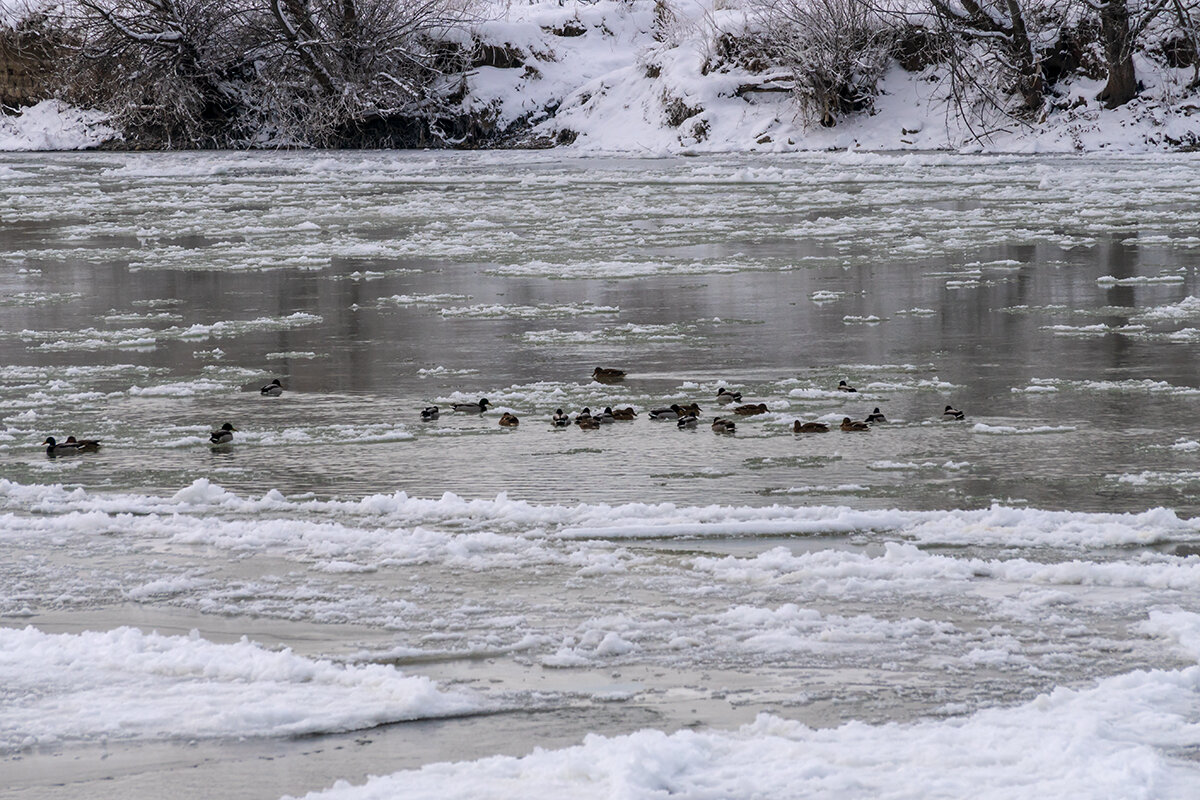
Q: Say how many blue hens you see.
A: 0